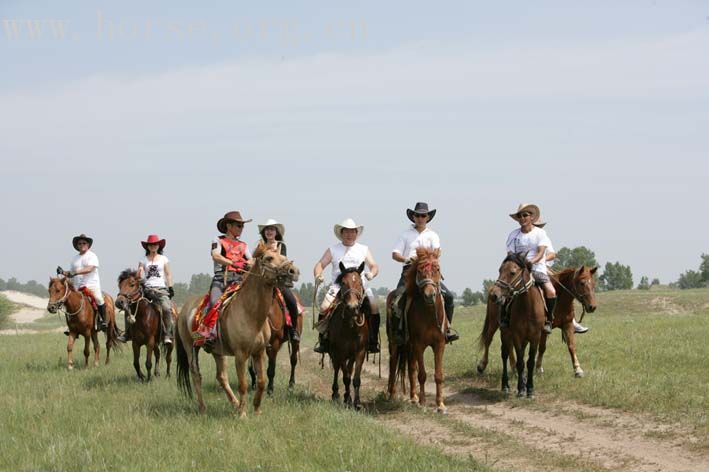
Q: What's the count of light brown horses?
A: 1